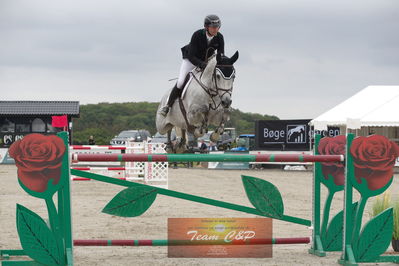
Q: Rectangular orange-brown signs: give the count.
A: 1